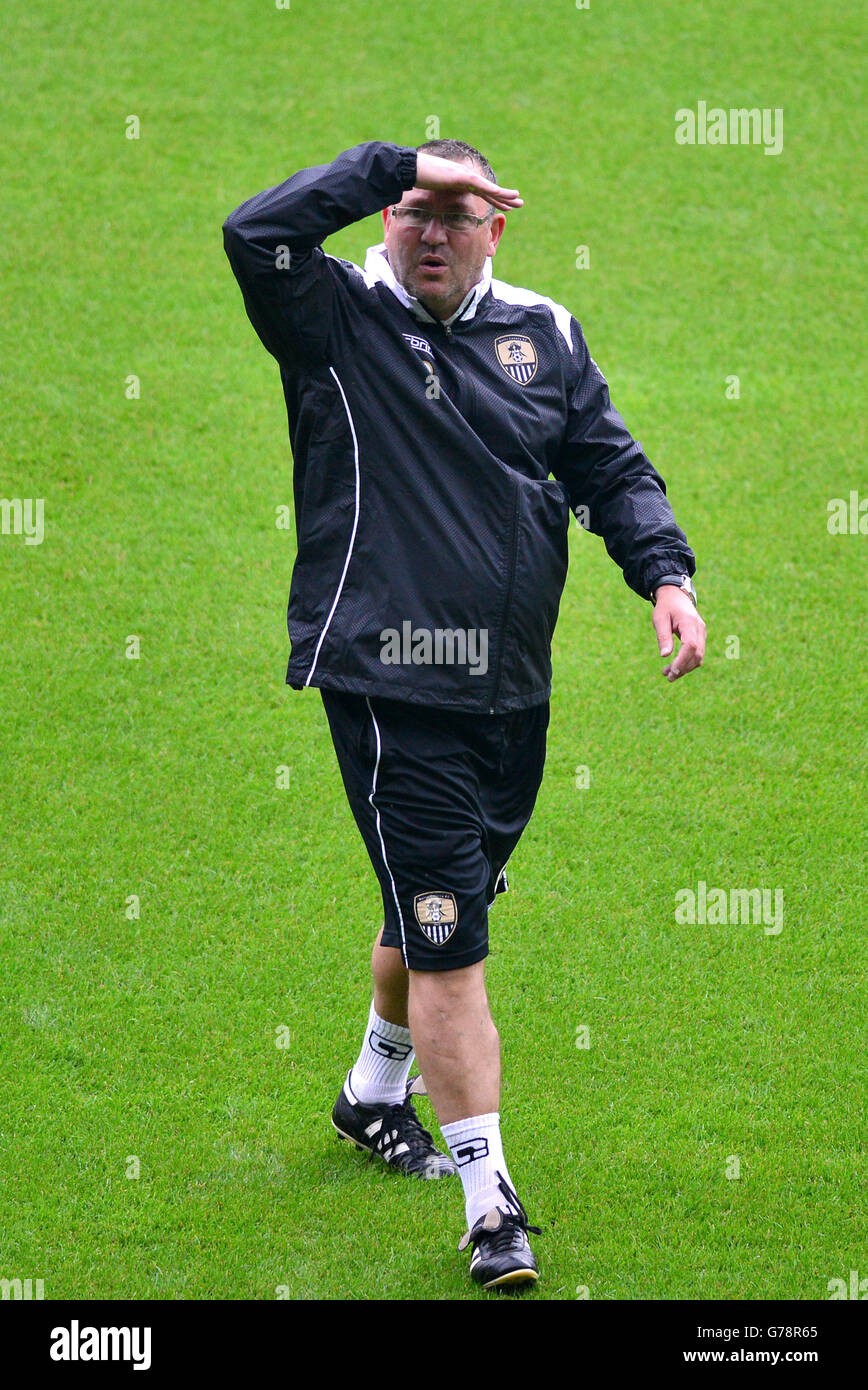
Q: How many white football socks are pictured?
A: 2